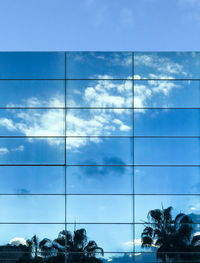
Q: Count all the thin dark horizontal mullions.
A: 7